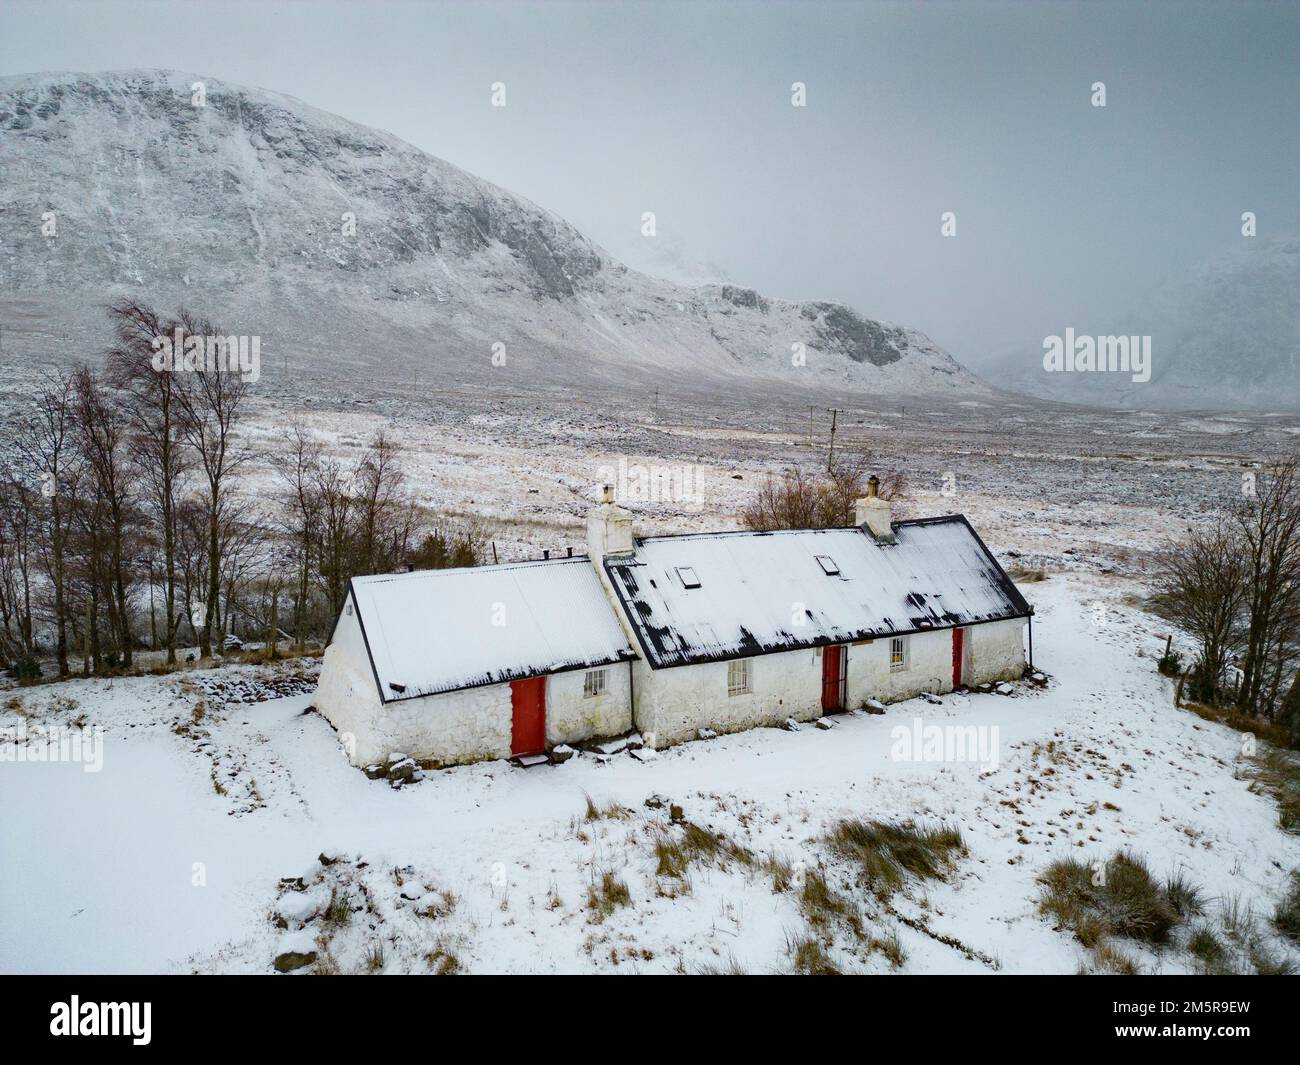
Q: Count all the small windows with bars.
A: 3